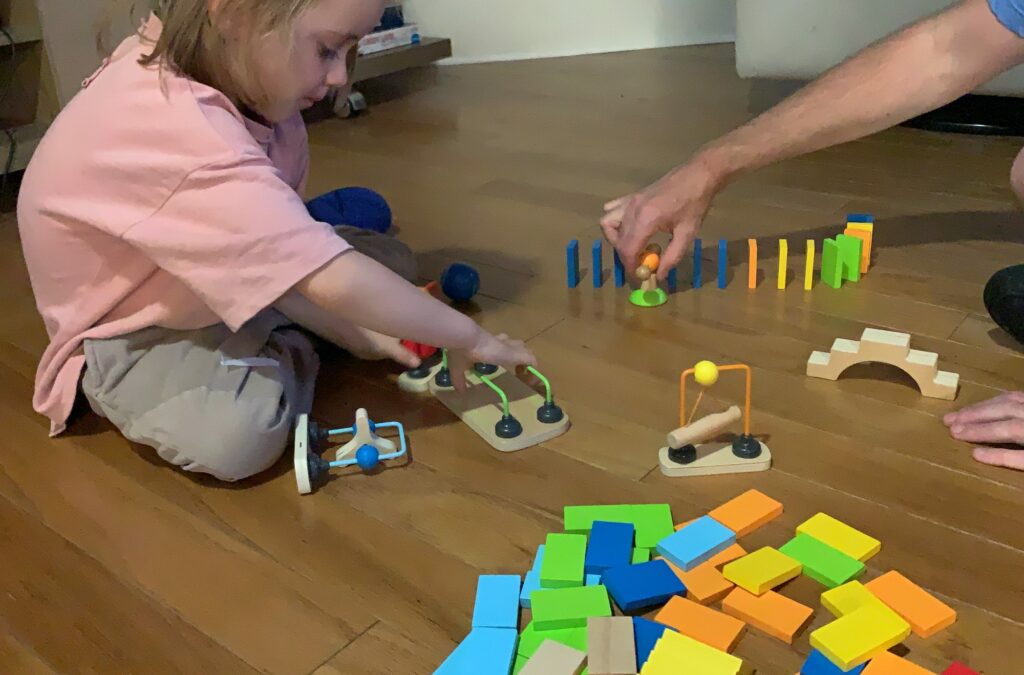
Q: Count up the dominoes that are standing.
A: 14